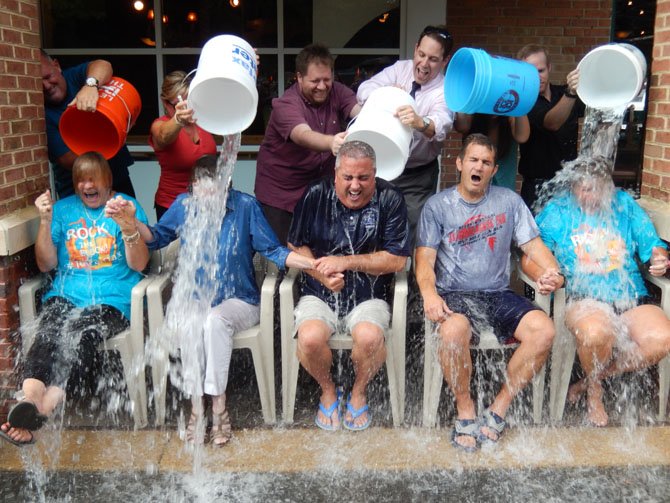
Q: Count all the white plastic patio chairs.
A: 5